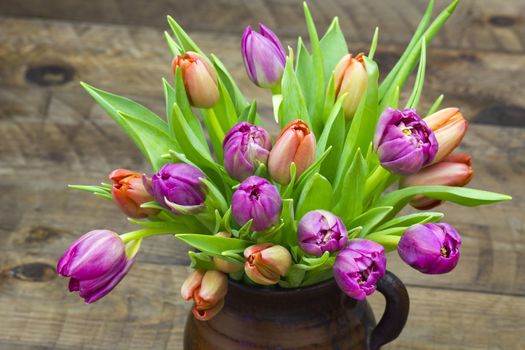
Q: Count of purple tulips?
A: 9